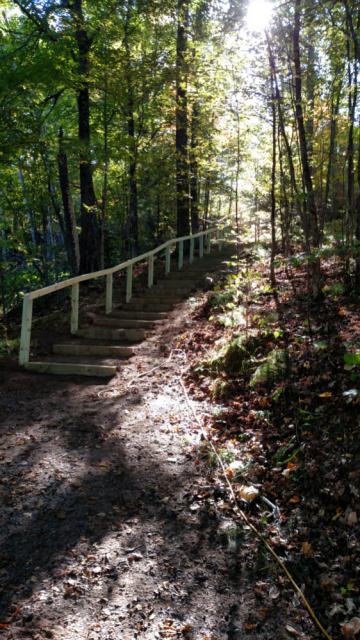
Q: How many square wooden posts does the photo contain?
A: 11